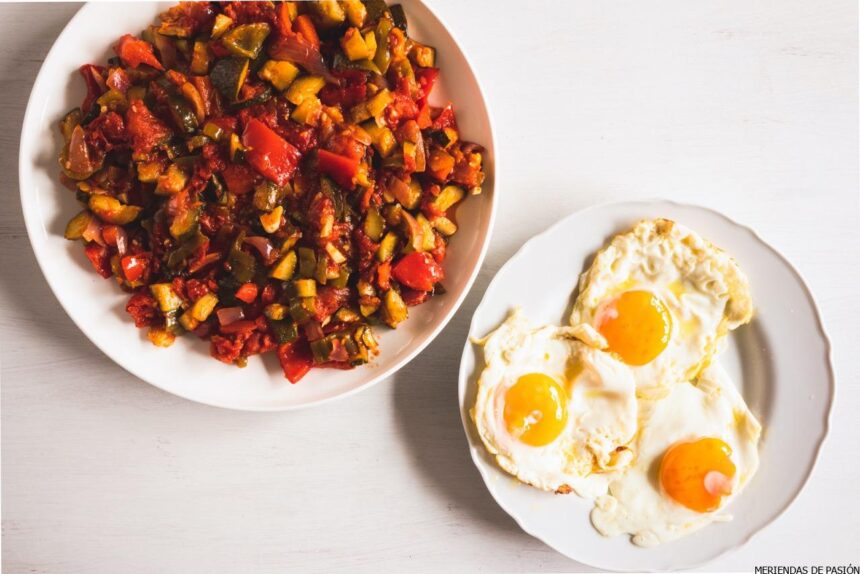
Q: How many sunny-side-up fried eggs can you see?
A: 3